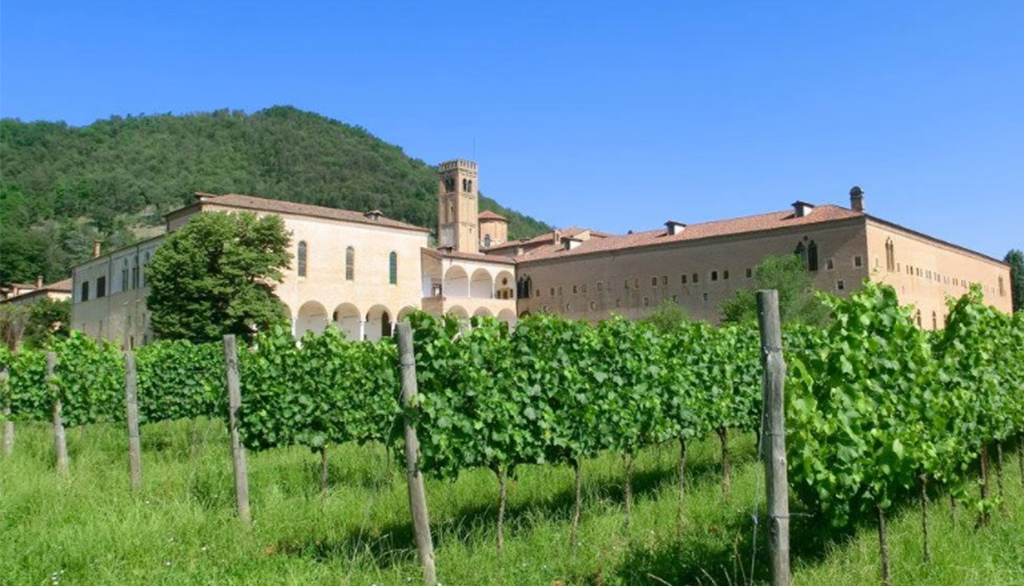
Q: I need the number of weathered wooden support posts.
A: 6